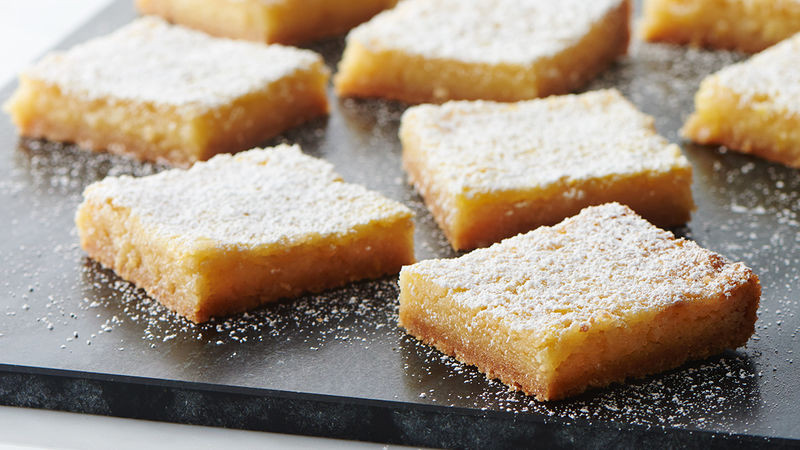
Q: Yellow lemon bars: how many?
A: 8